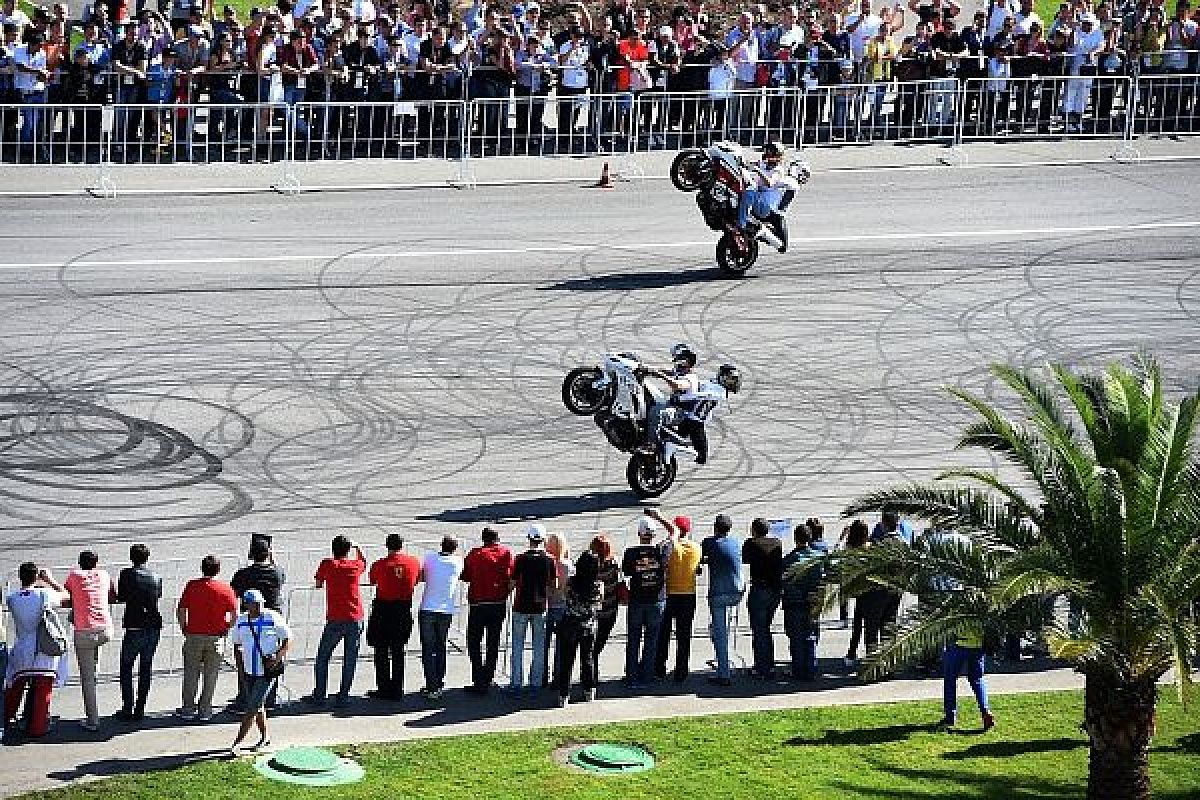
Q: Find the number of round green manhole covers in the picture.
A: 2